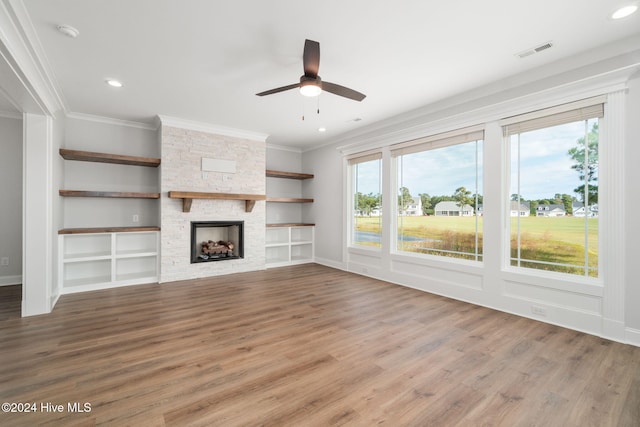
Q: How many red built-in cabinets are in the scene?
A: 0